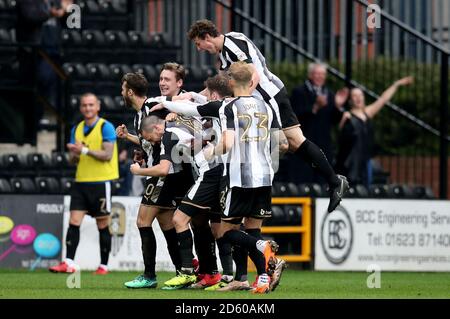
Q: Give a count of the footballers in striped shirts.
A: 6